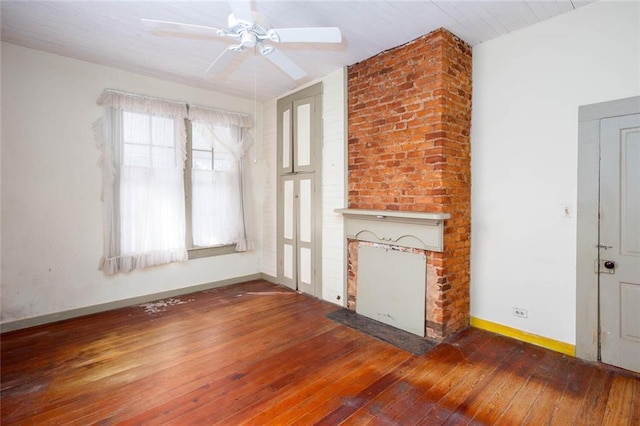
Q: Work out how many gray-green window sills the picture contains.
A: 1